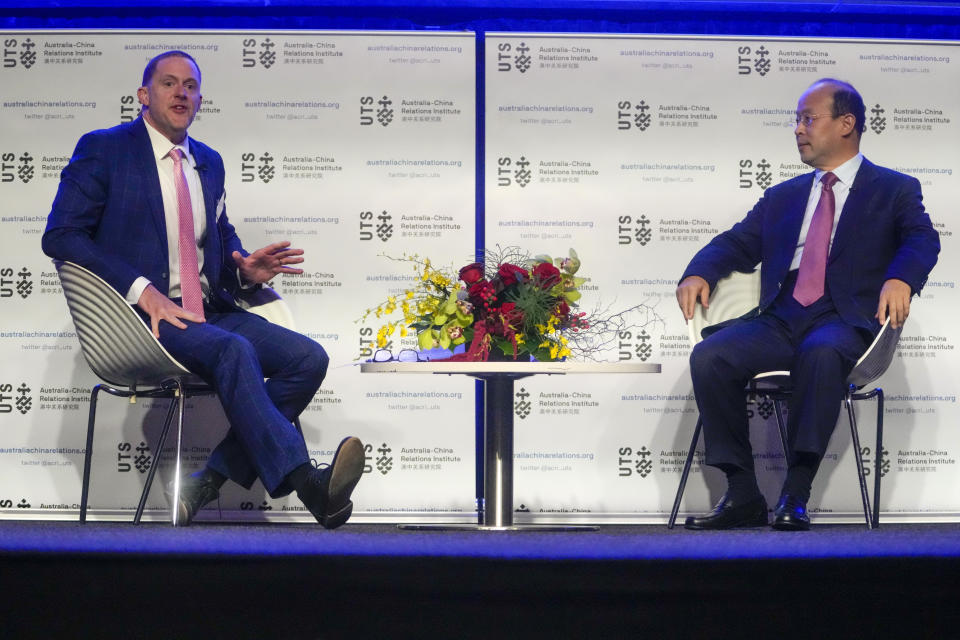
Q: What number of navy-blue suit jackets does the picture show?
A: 2